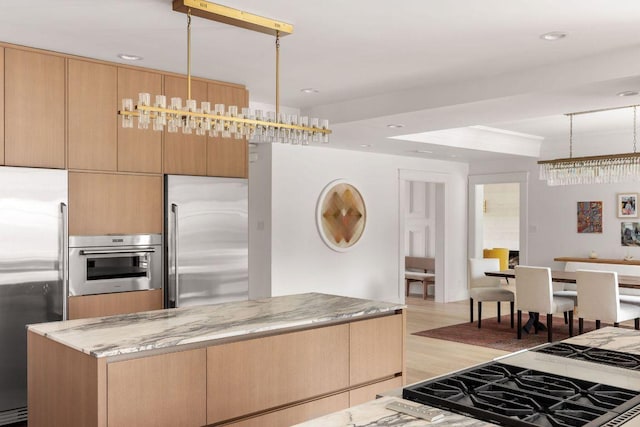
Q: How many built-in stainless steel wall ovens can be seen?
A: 1